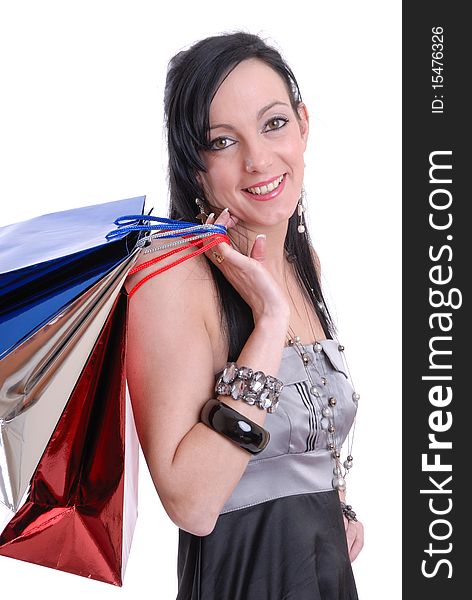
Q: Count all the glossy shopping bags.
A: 3